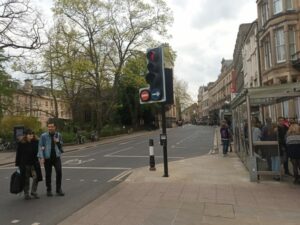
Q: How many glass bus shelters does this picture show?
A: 1